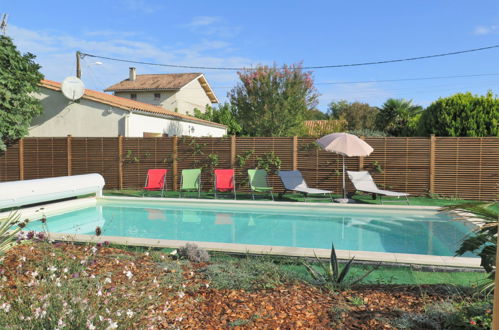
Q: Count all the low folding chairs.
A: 4